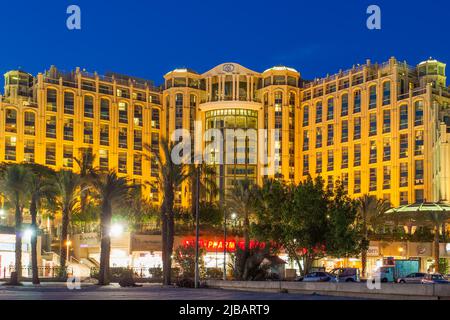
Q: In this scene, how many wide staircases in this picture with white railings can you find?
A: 1